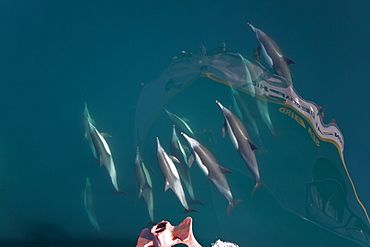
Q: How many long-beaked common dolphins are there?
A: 12